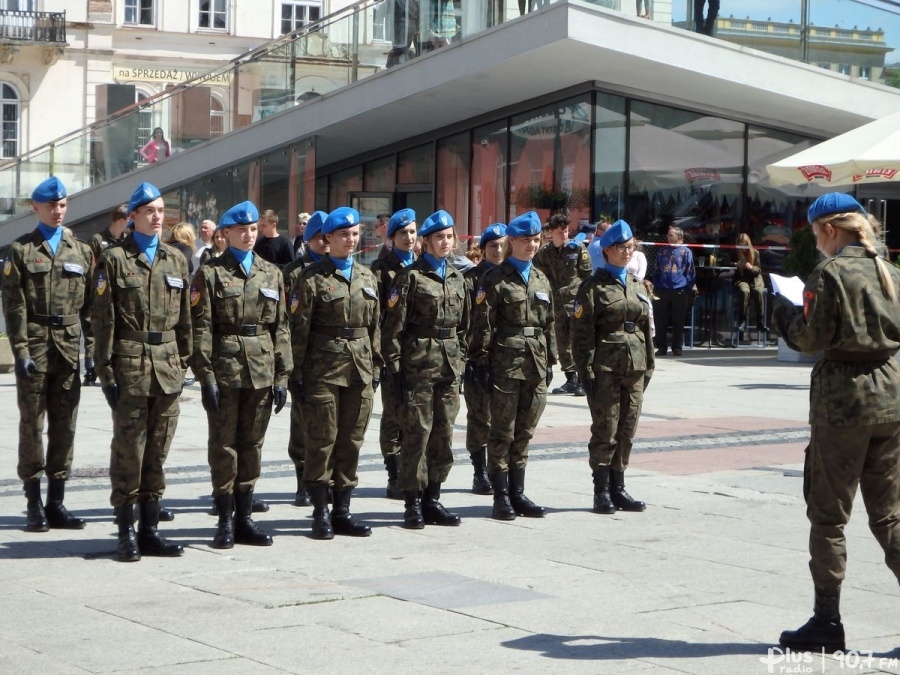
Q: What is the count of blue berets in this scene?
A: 11